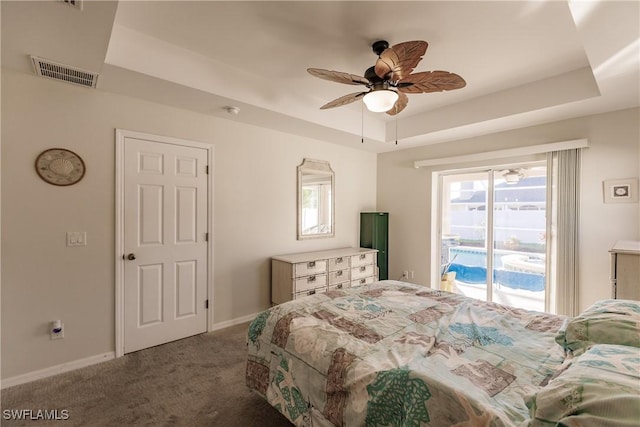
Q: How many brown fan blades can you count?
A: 5